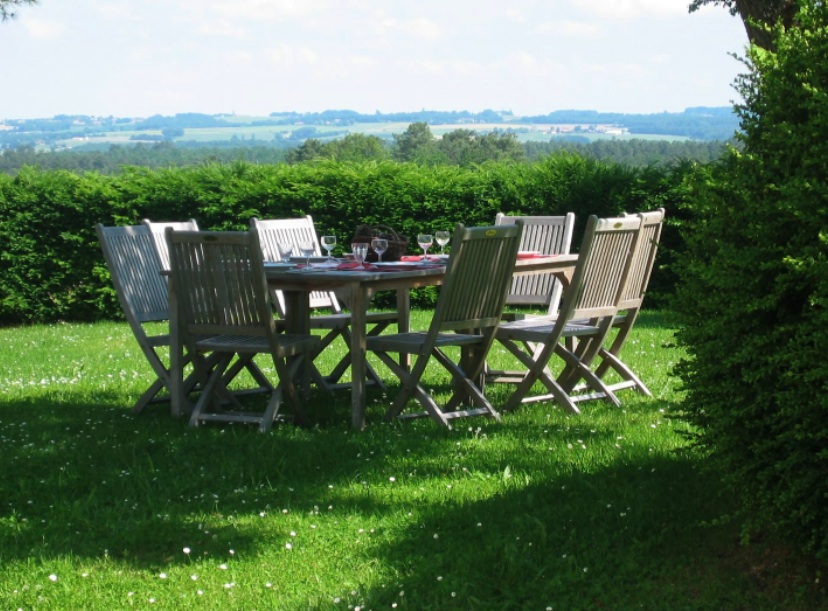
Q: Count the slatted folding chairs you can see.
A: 8